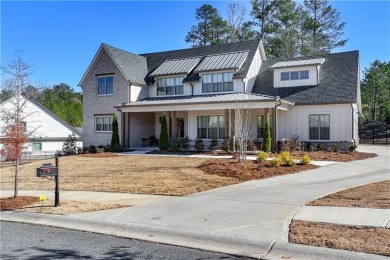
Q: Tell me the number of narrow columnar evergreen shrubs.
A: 3